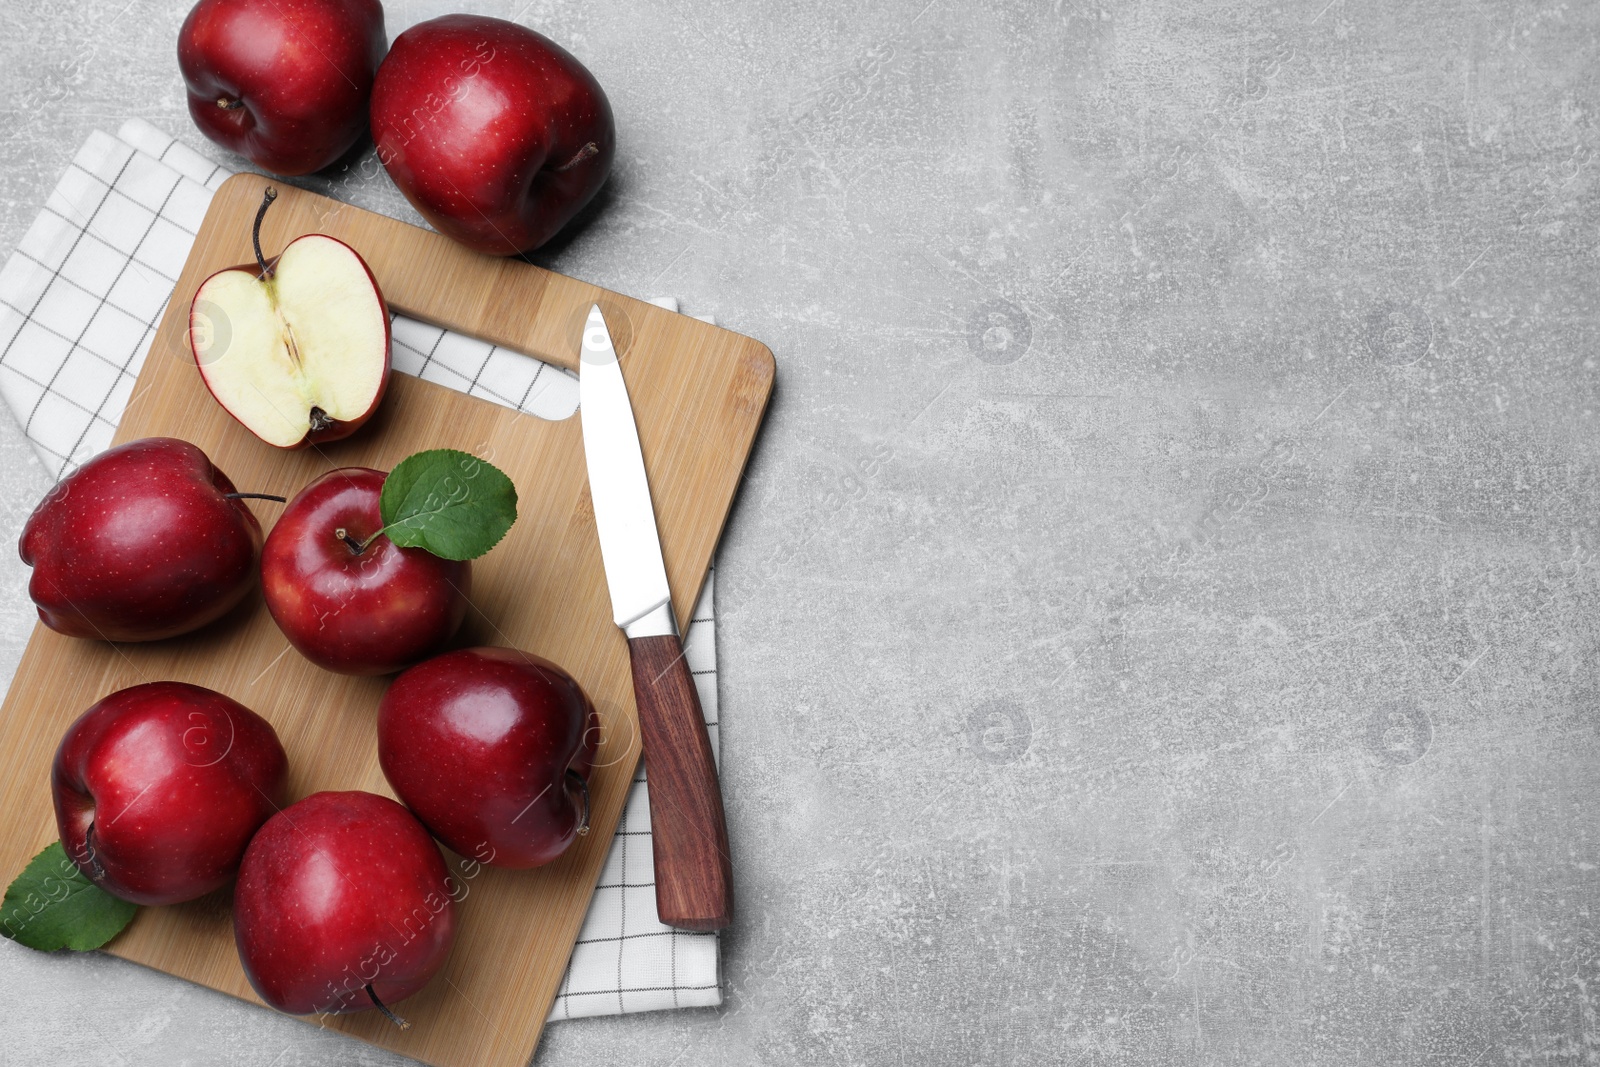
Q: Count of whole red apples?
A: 7